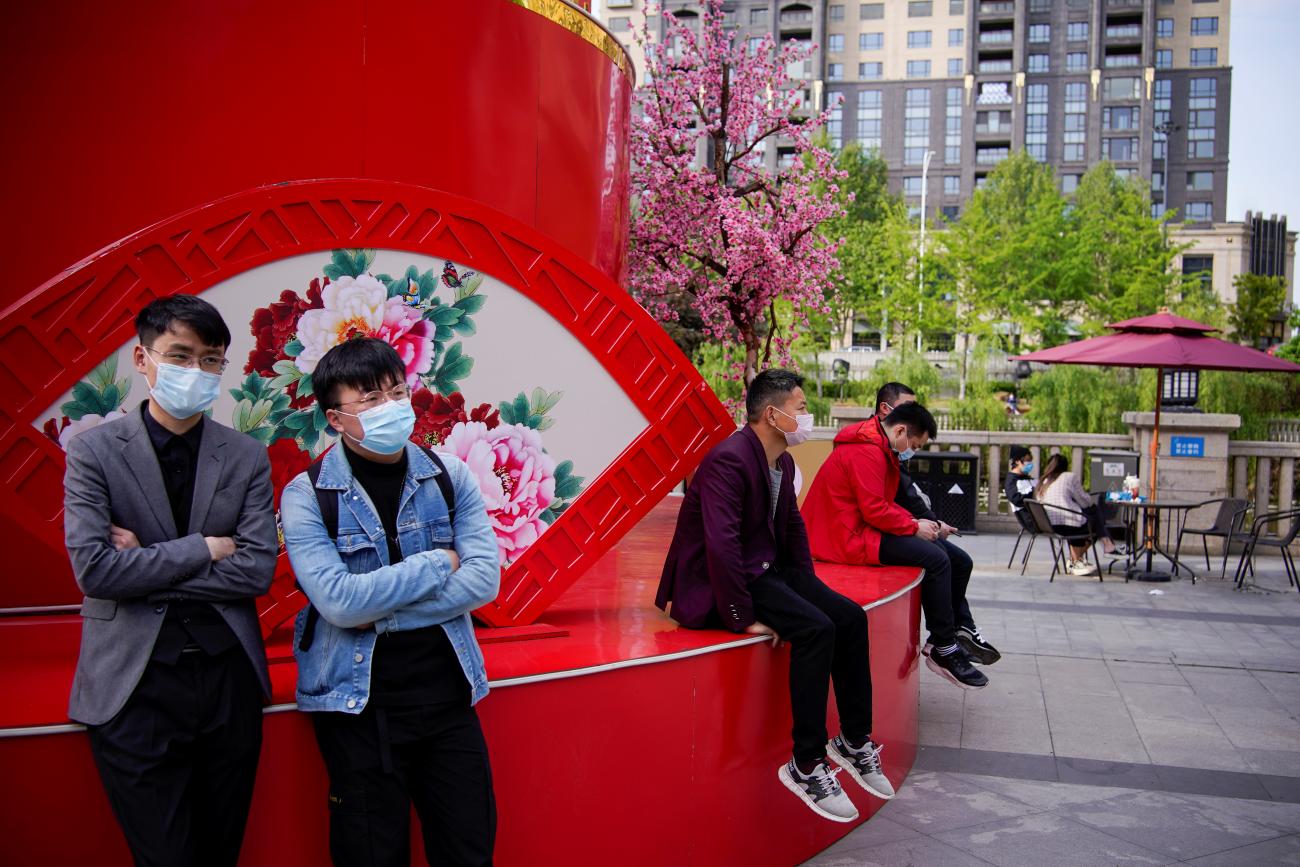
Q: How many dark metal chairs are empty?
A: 2